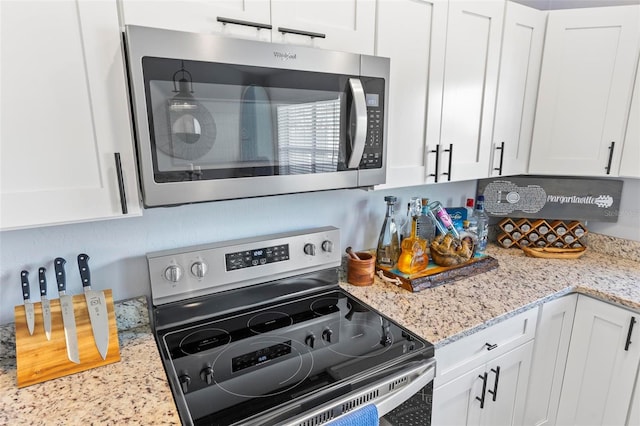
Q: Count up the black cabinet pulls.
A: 11